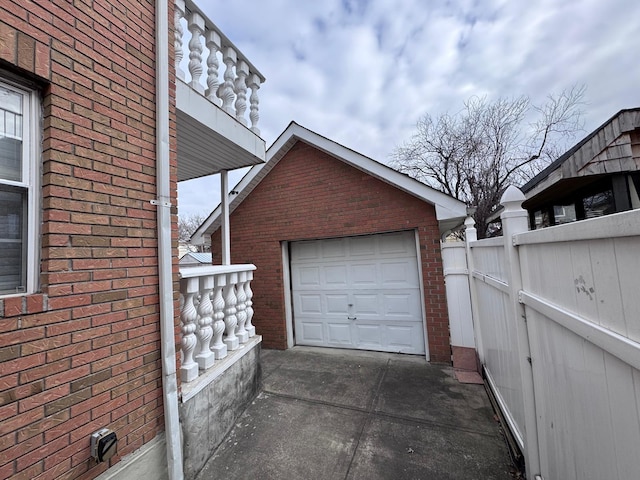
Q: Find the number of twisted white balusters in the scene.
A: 12